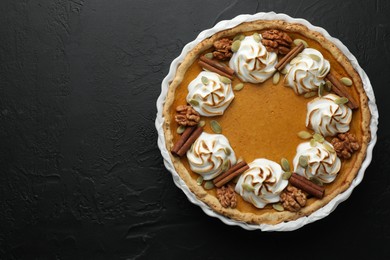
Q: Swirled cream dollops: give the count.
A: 7